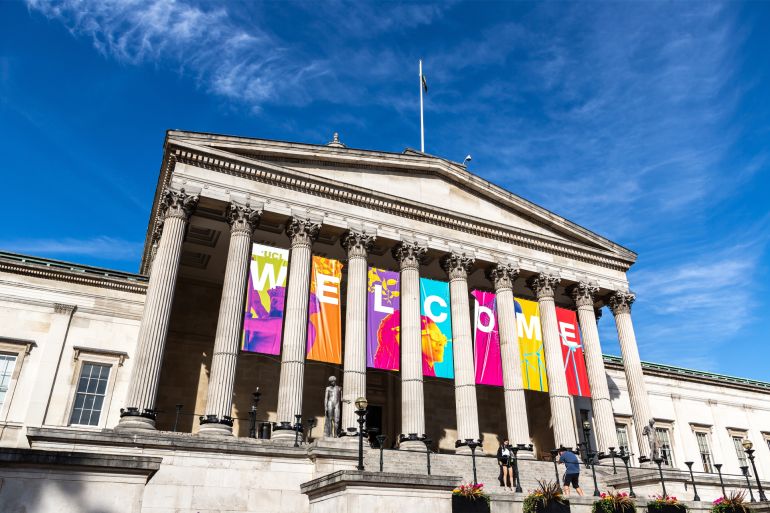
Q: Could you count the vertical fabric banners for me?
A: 7